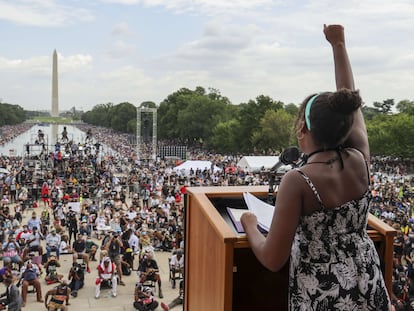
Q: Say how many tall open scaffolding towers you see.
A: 1